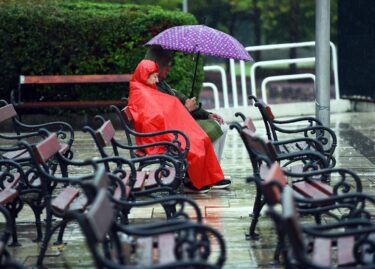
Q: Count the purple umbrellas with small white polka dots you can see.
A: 1